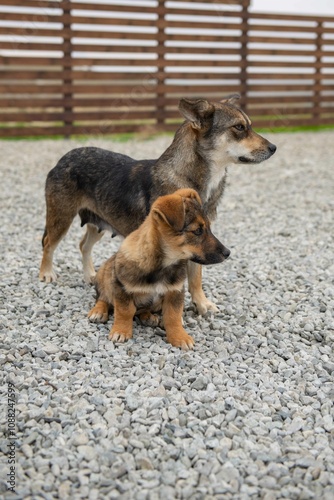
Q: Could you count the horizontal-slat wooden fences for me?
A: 1